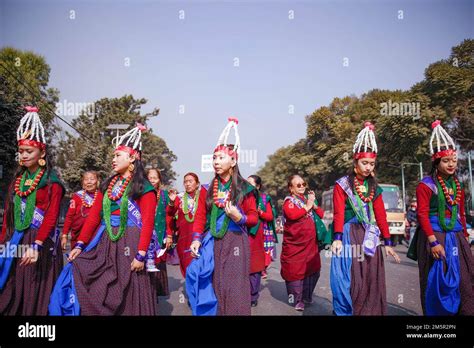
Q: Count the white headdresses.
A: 5